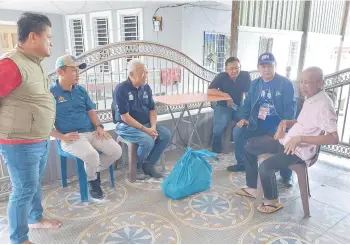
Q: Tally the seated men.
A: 5